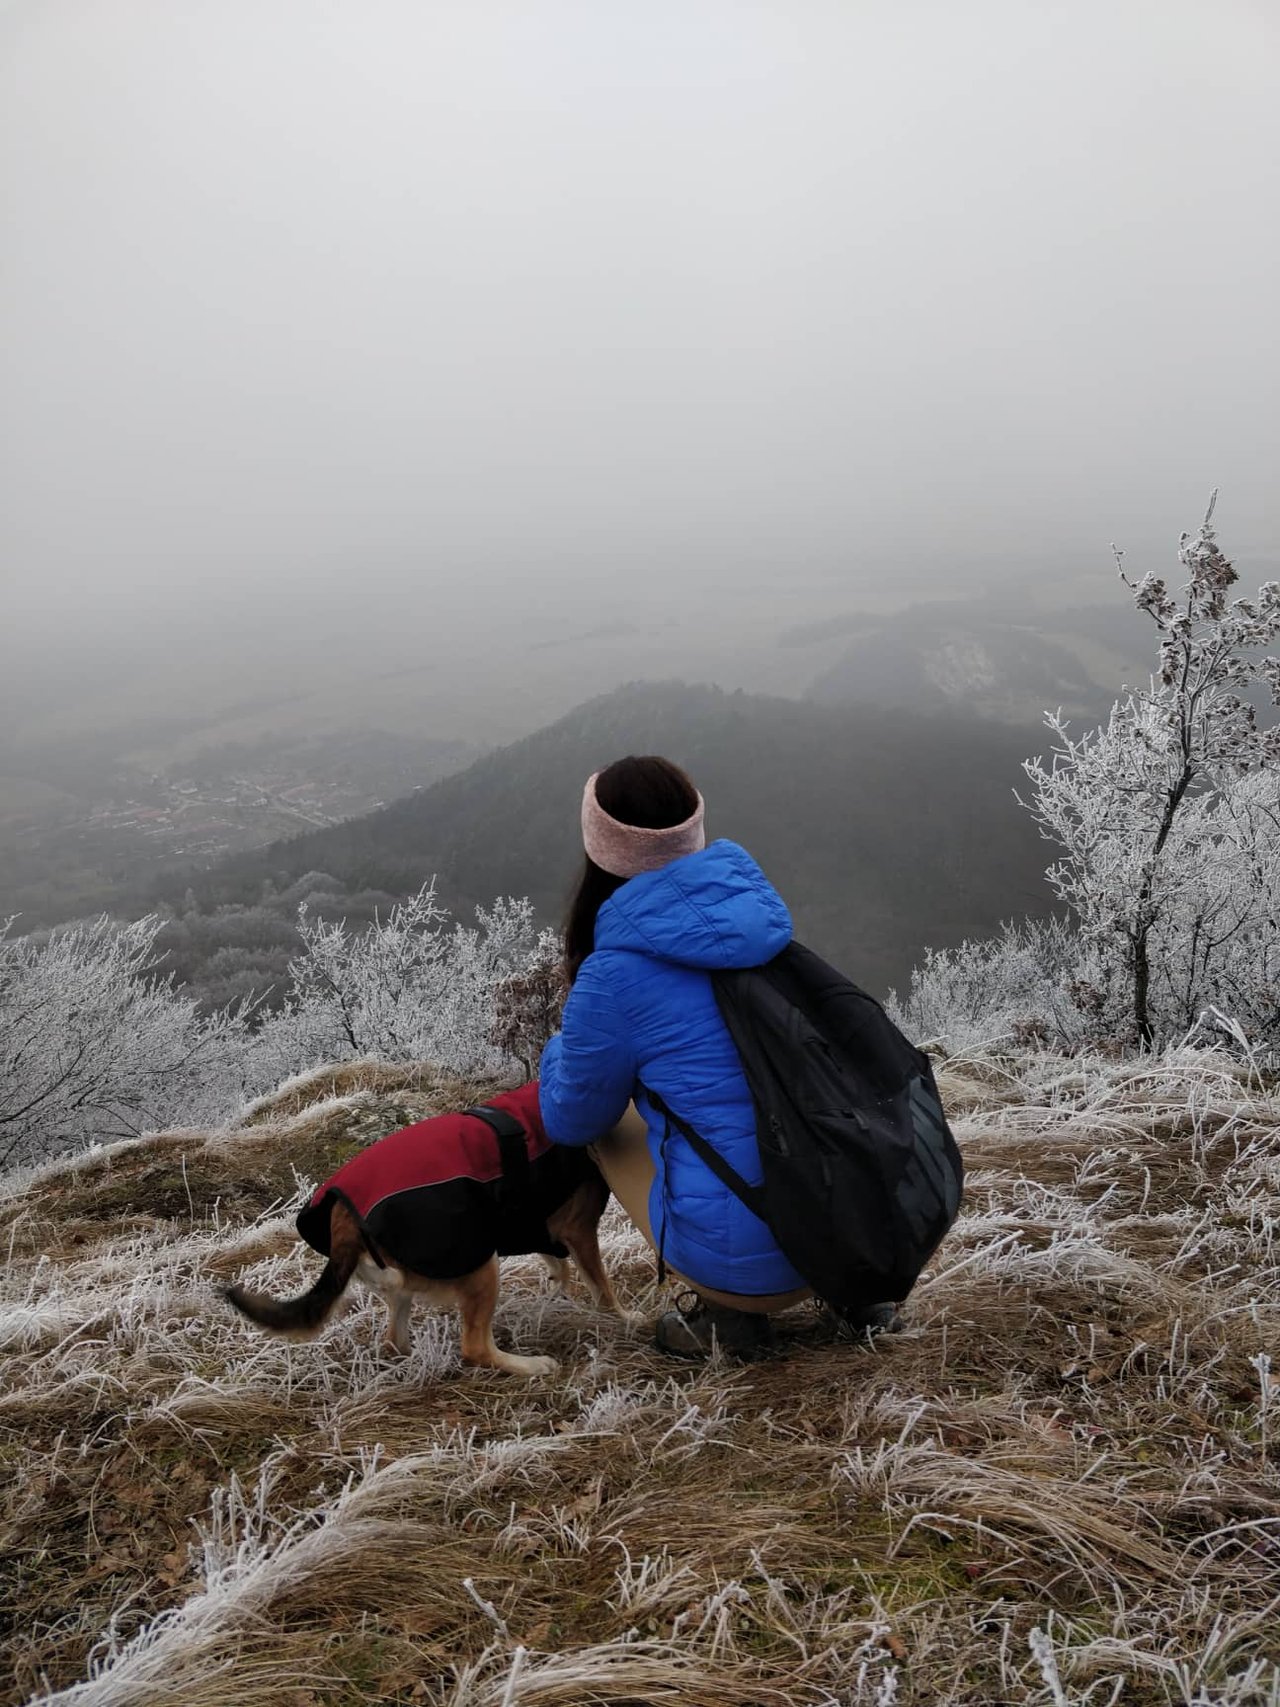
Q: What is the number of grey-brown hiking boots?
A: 2